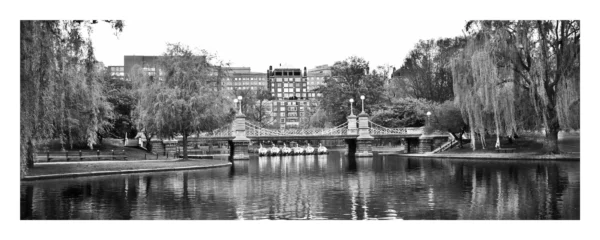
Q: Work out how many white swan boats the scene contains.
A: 6